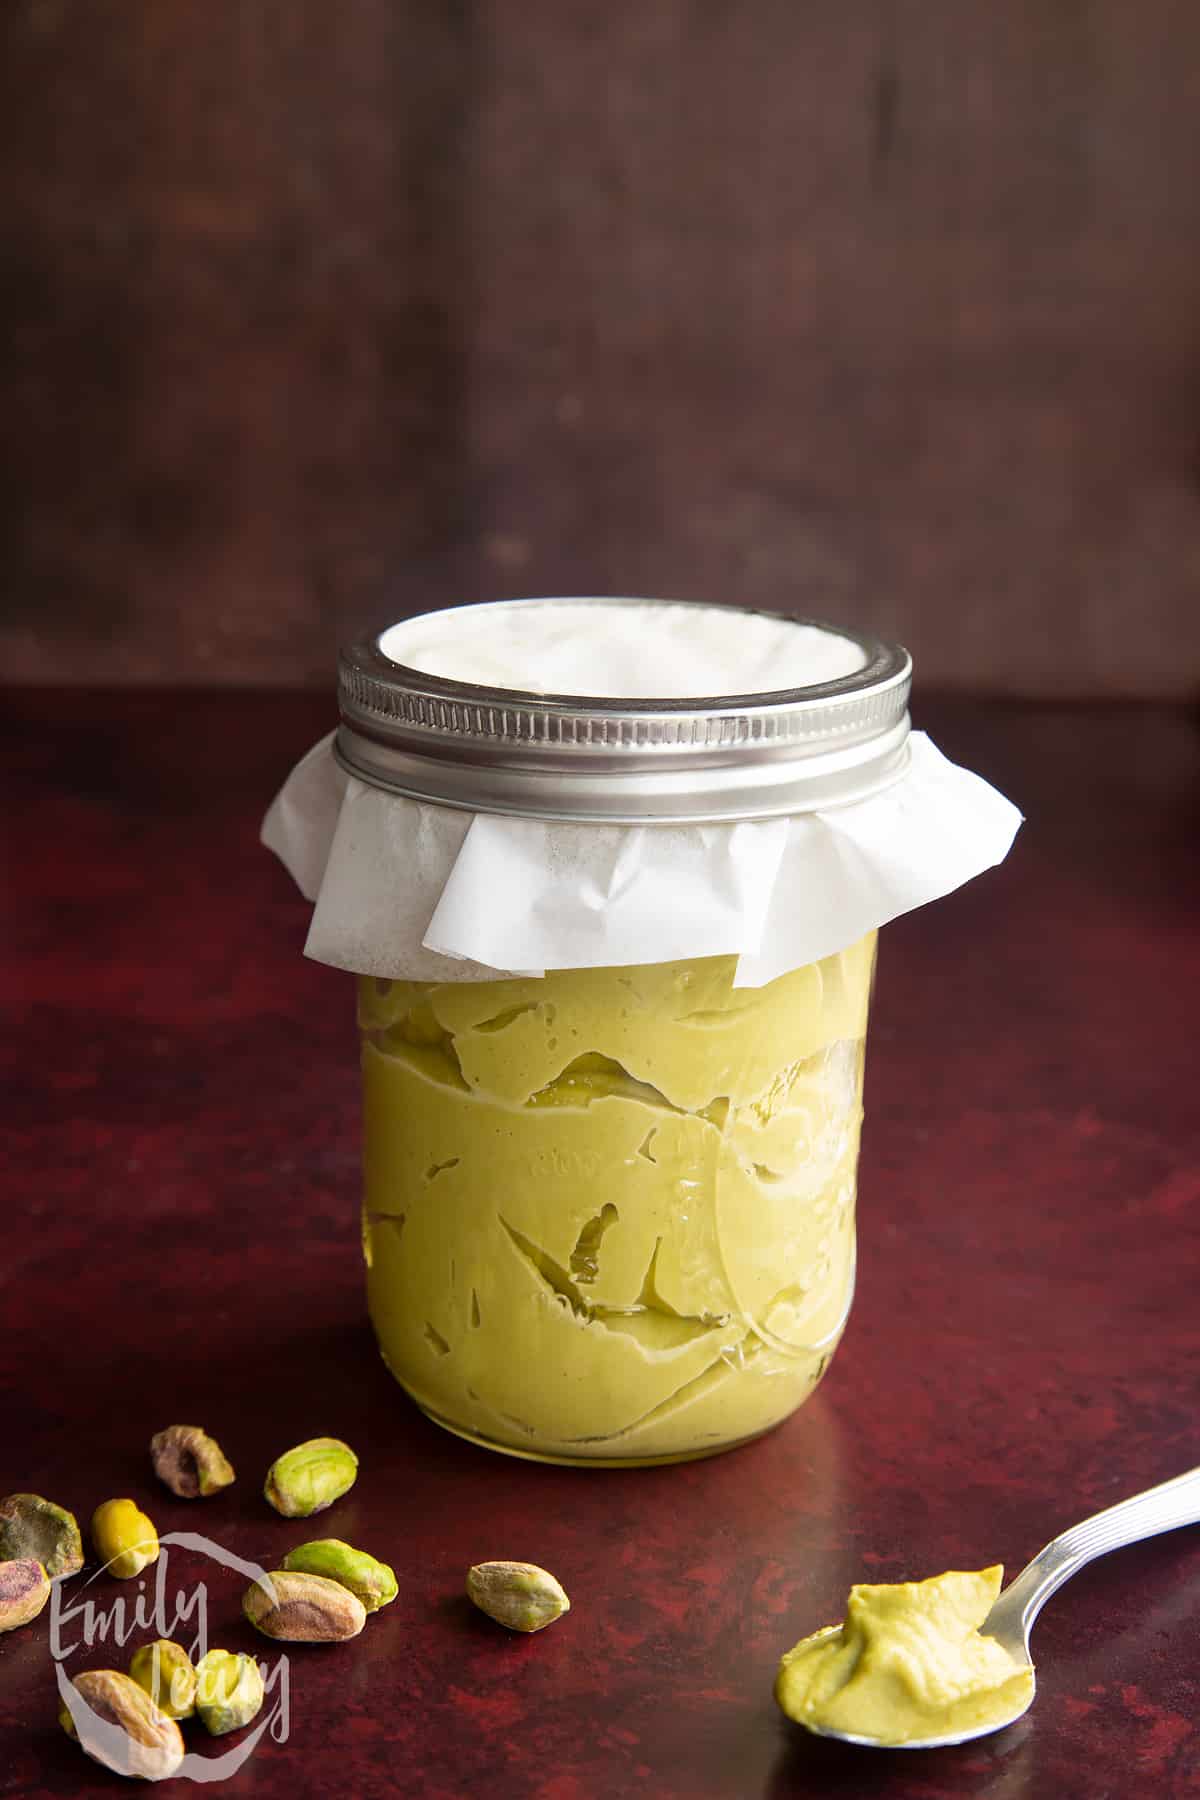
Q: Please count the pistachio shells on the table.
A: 0